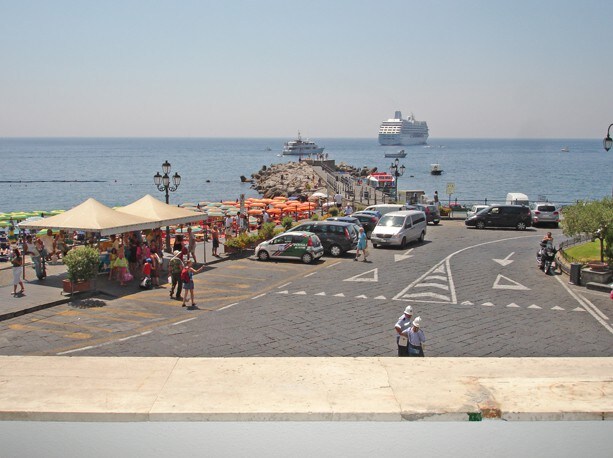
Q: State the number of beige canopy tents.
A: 2